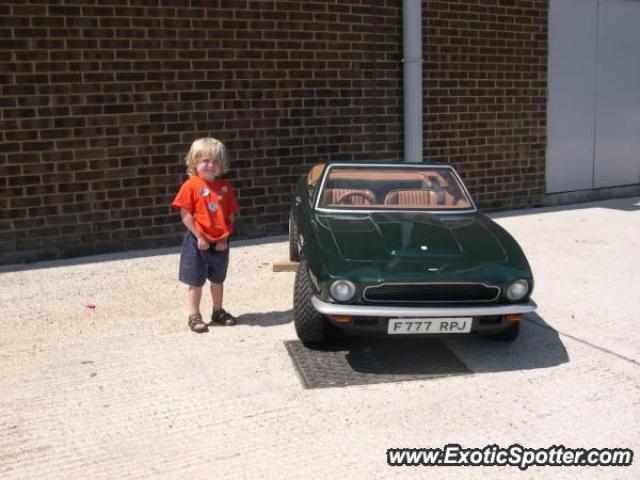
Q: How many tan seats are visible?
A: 2